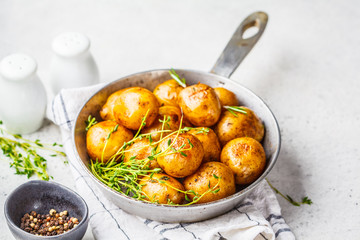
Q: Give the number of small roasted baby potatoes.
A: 14